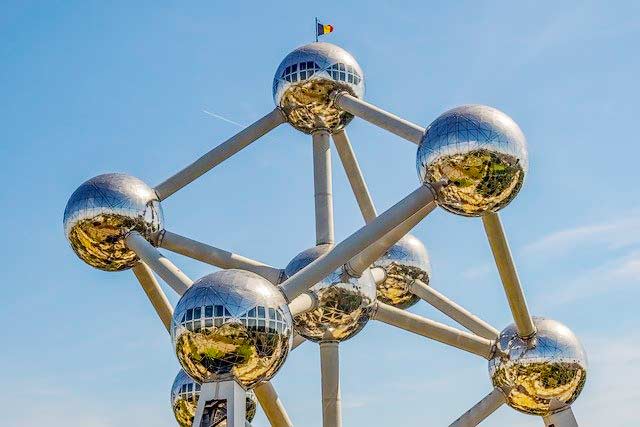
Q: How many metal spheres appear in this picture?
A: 8